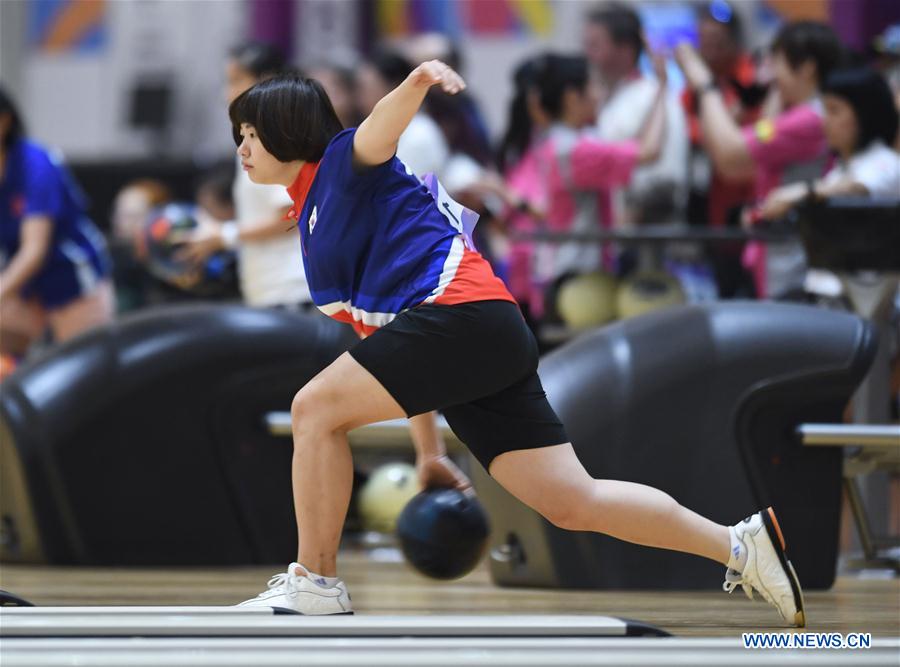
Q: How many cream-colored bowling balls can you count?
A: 3